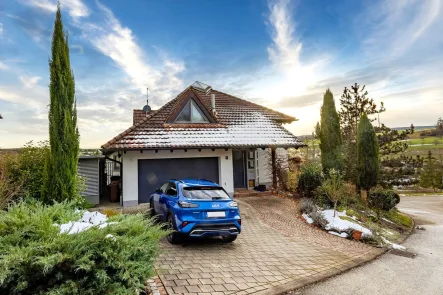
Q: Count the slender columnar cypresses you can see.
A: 3